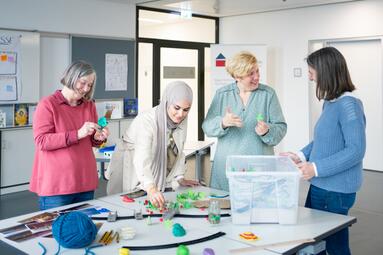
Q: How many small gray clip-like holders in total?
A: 2